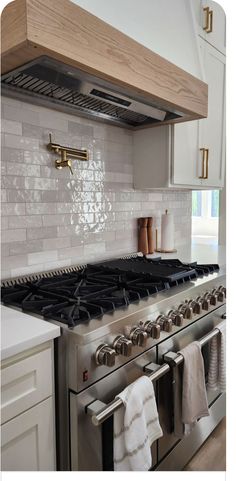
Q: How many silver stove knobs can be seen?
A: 12